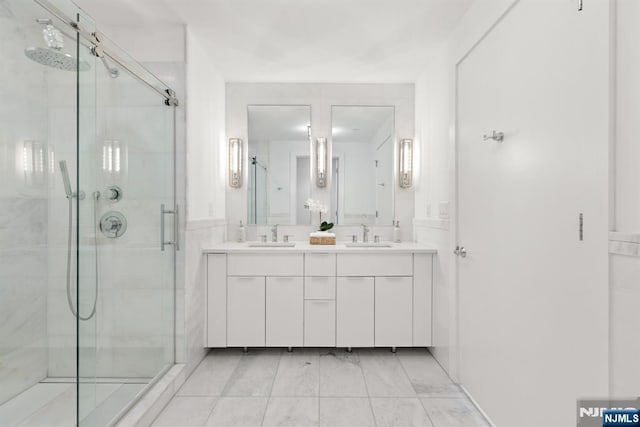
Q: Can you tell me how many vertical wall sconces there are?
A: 3